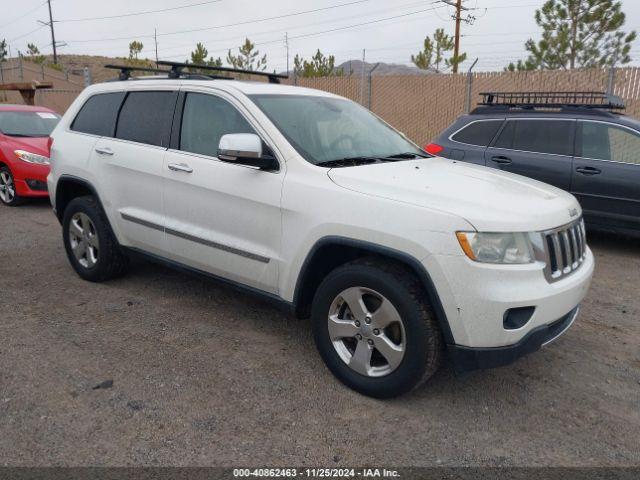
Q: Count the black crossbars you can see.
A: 2